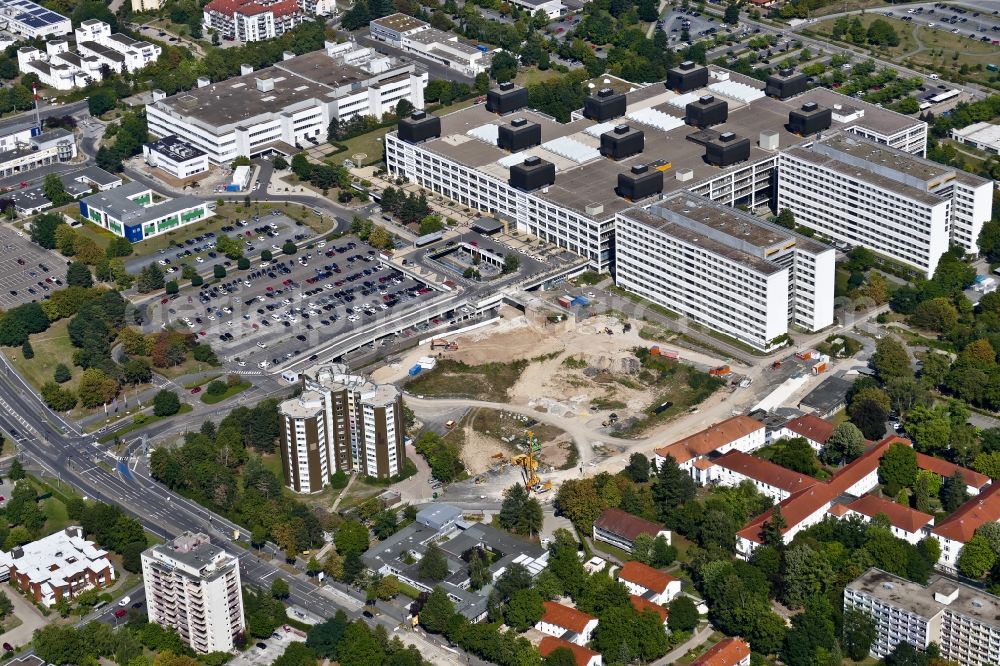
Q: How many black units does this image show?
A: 12